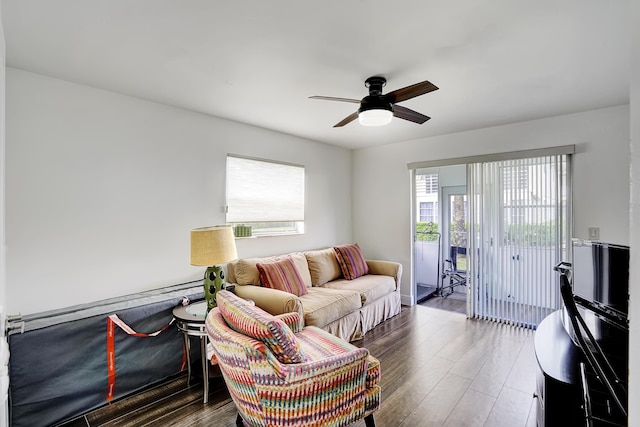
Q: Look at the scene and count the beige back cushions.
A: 2